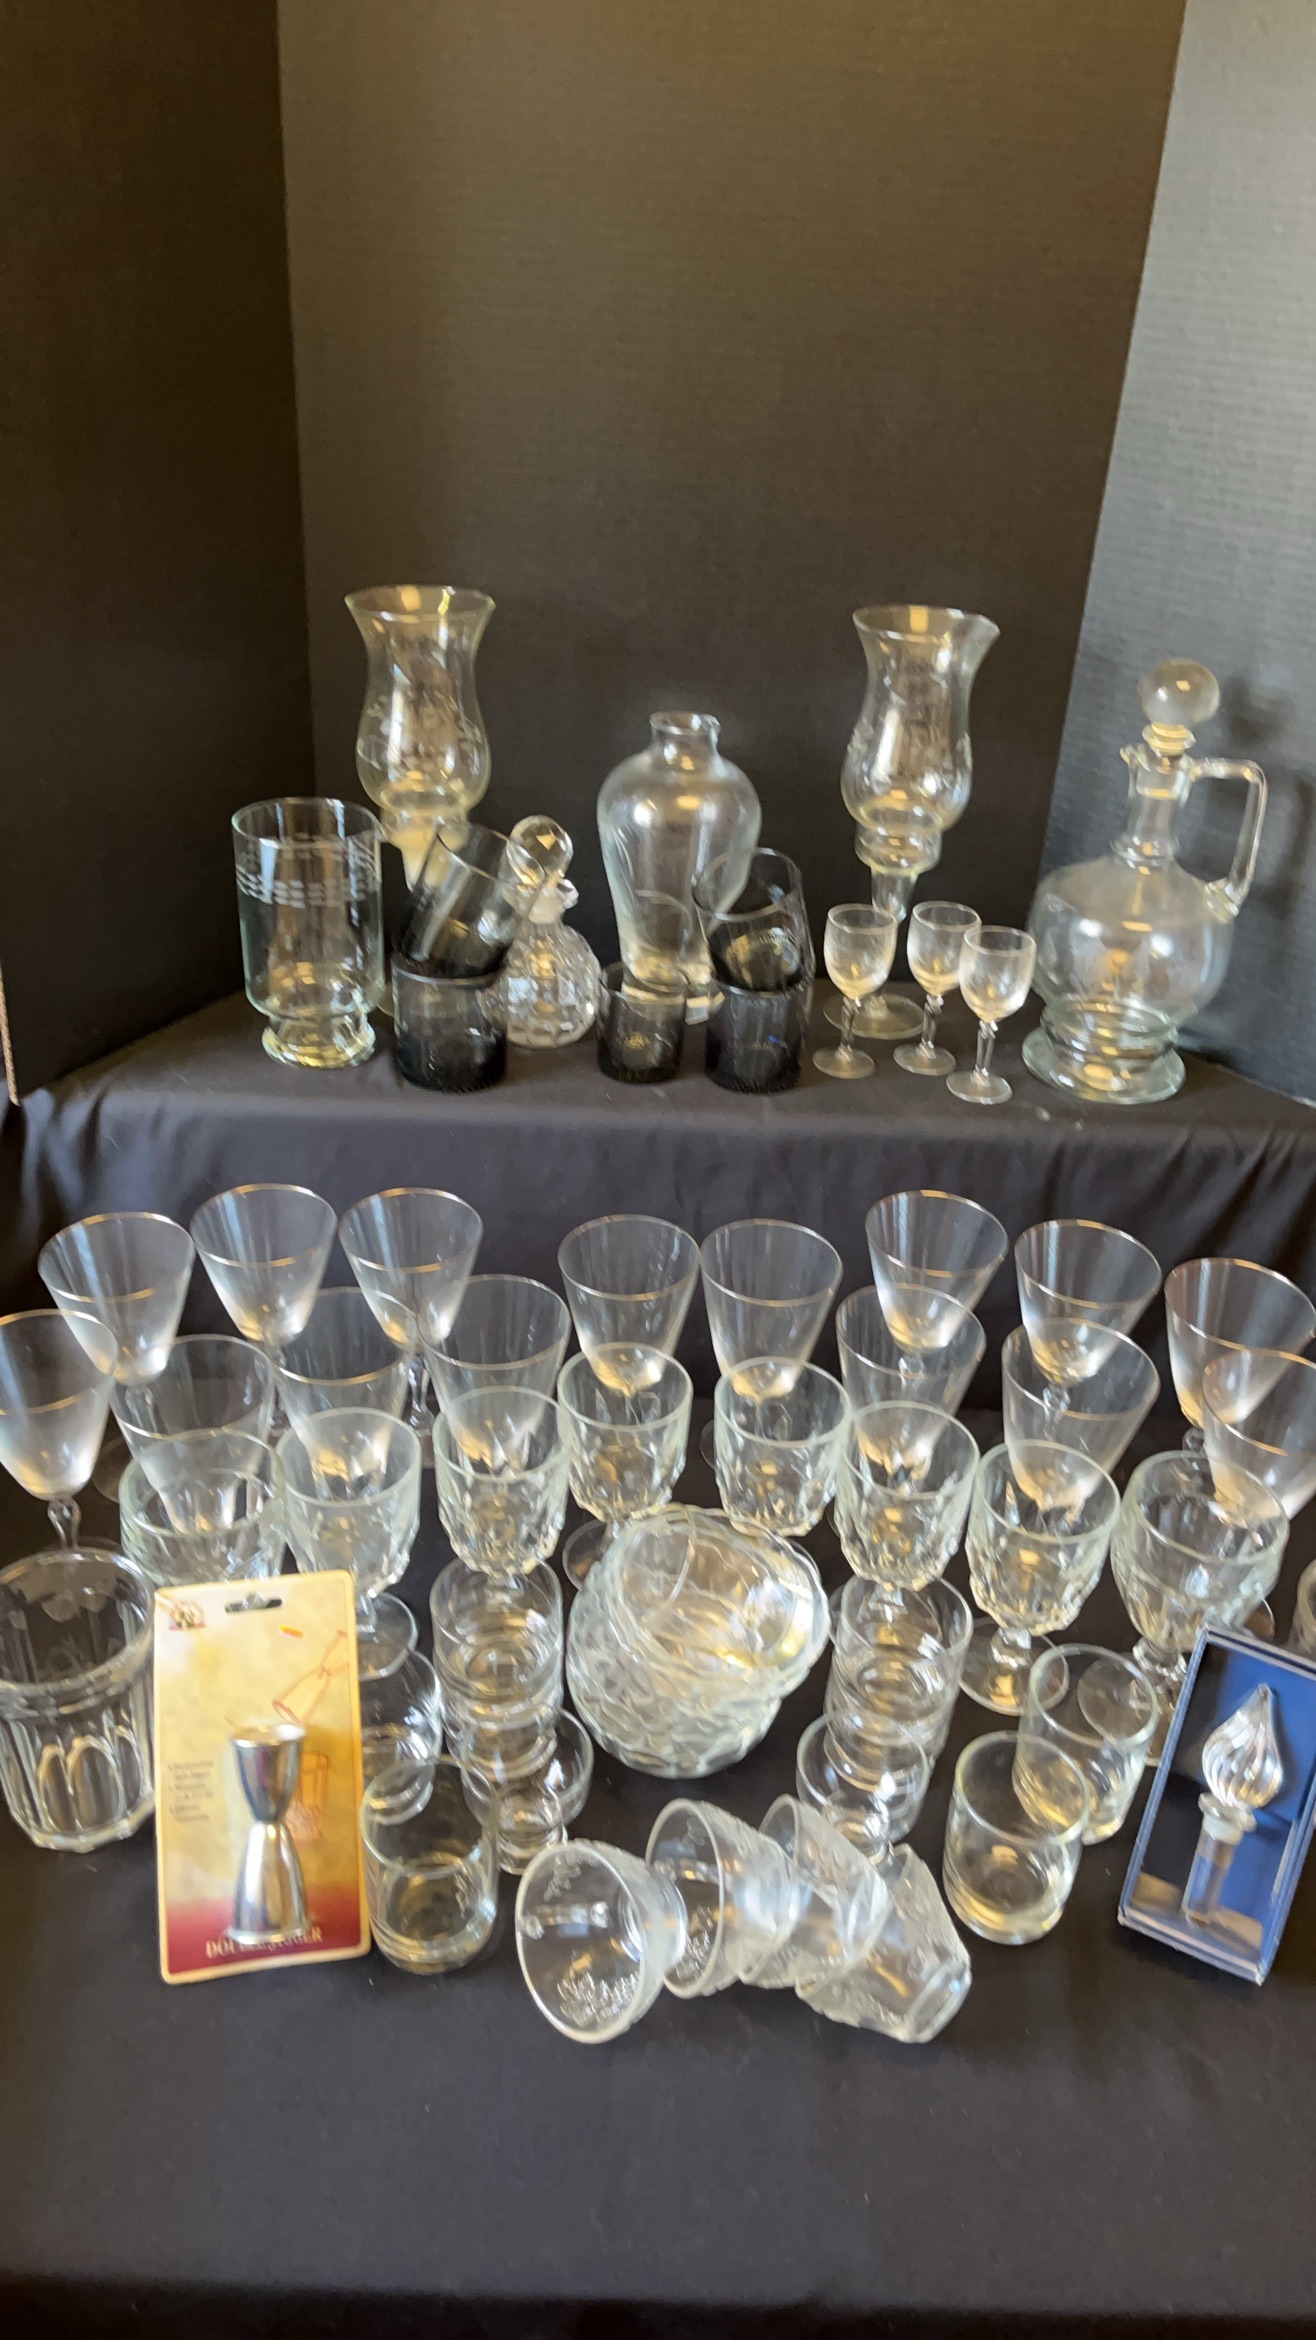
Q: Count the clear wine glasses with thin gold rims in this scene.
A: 15